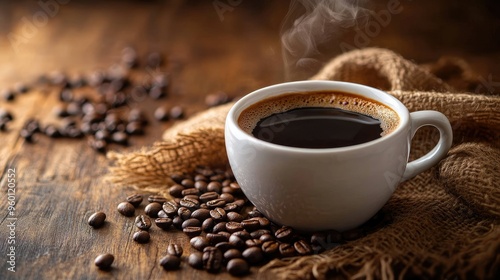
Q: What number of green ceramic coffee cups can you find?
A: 0